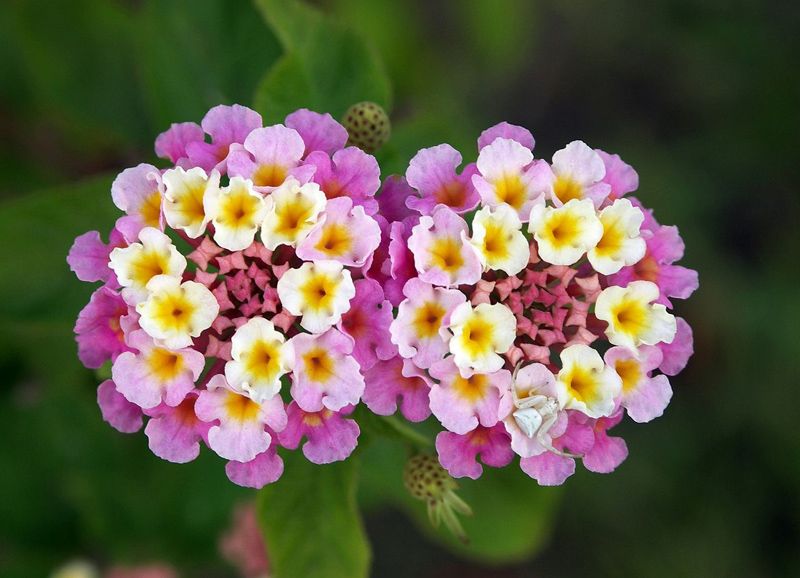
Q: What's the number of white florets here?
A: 13